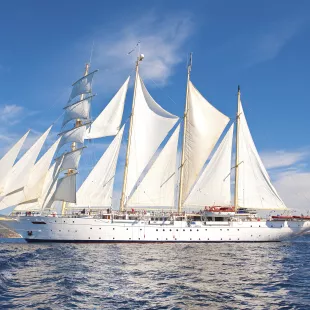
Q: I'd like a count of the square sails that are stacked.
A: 5